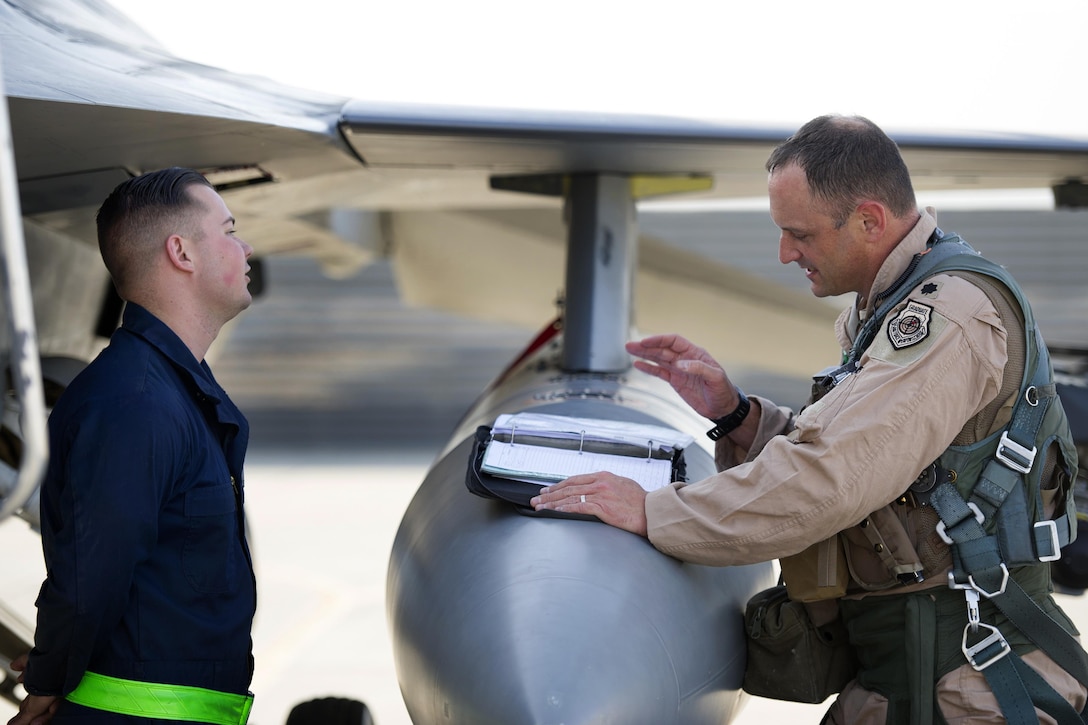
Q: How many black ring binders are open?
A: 1